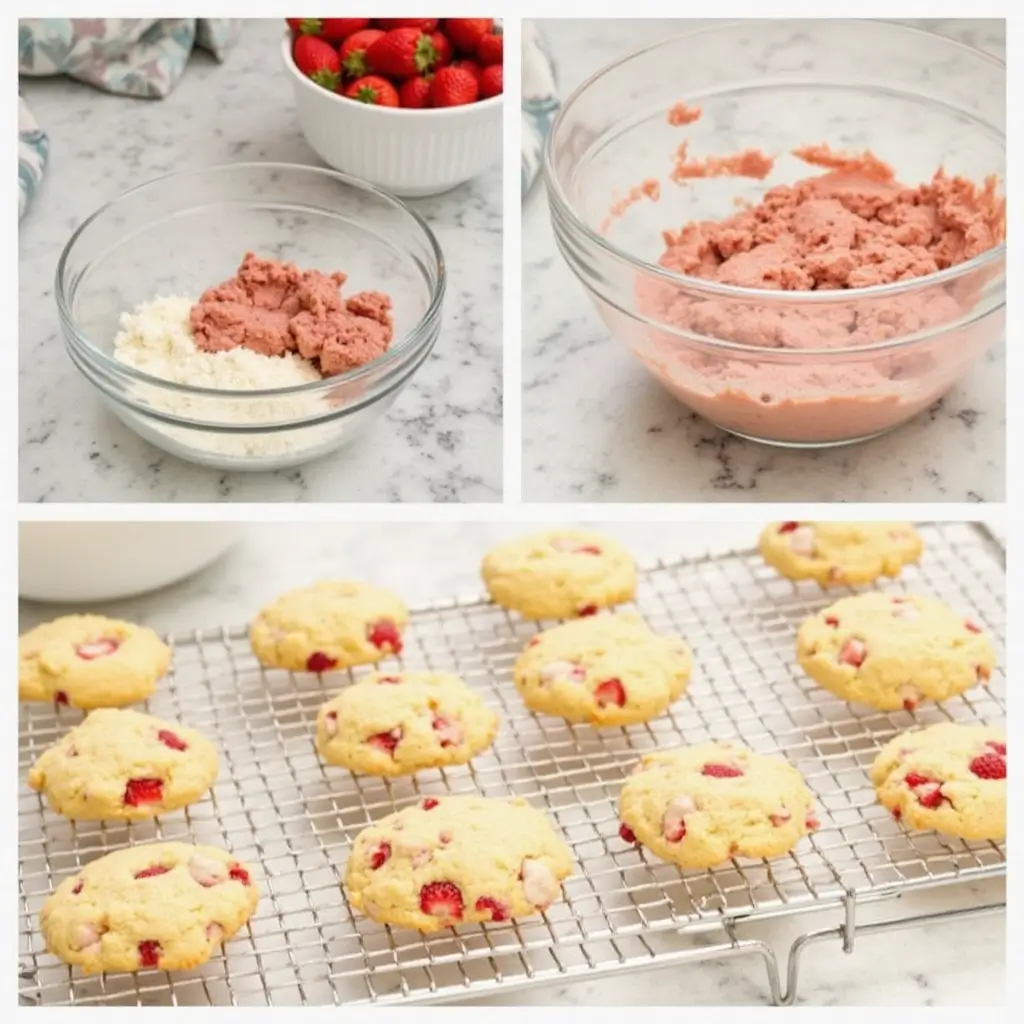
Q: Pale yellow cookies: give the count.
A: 12